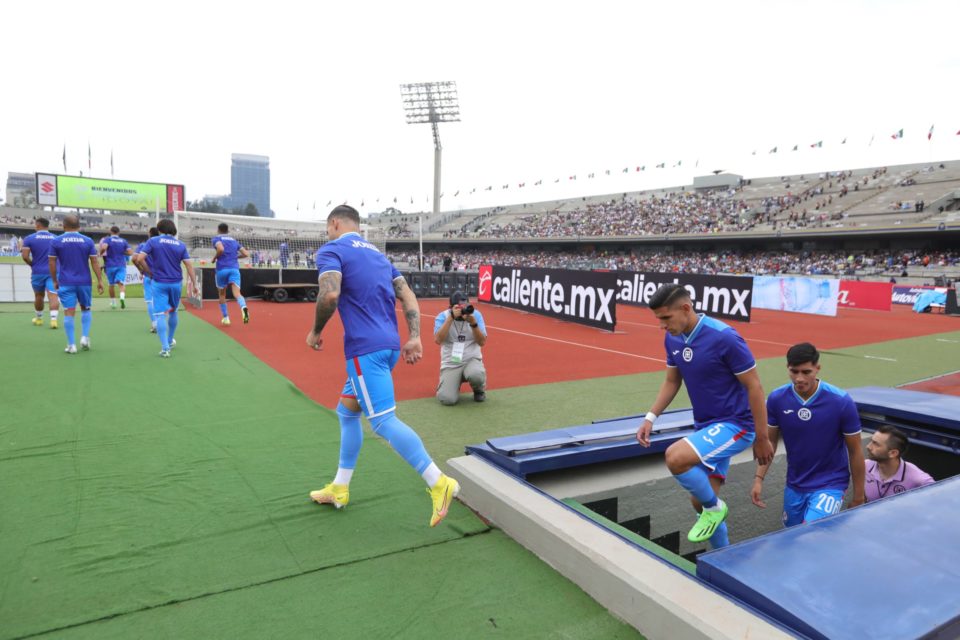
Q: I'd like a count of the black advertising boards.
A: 2